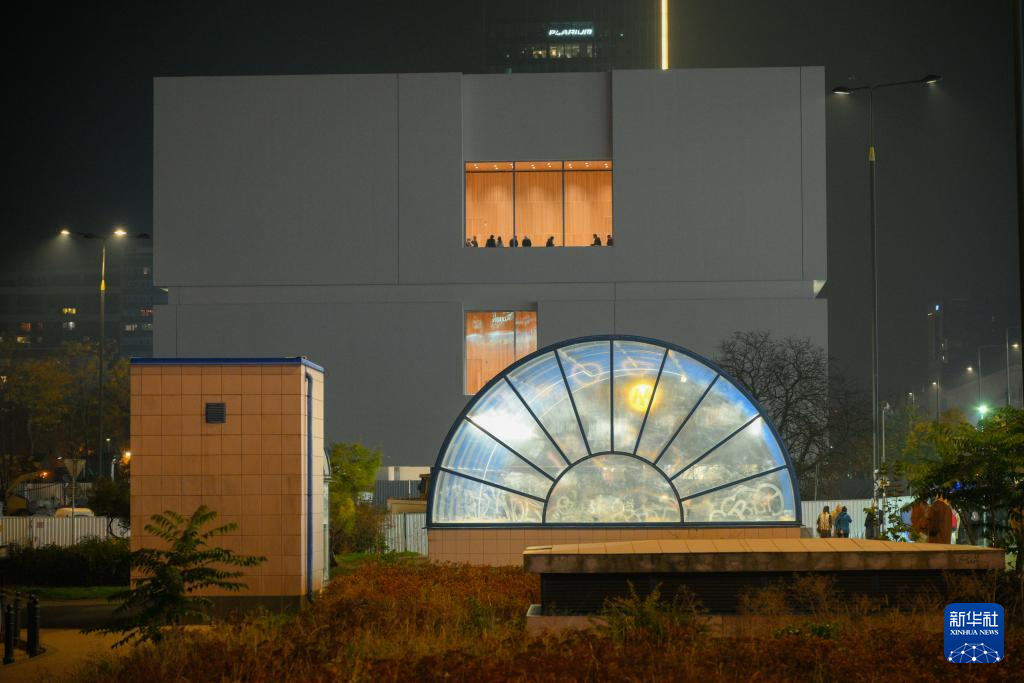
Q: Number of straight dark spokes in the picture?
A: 9